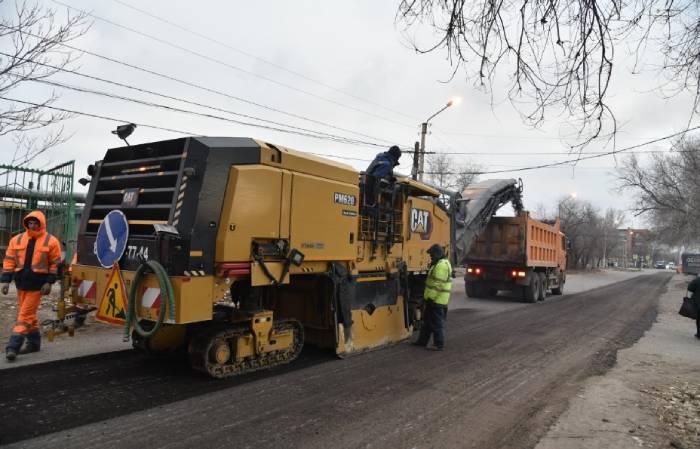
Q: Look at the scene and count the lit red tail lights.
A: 2